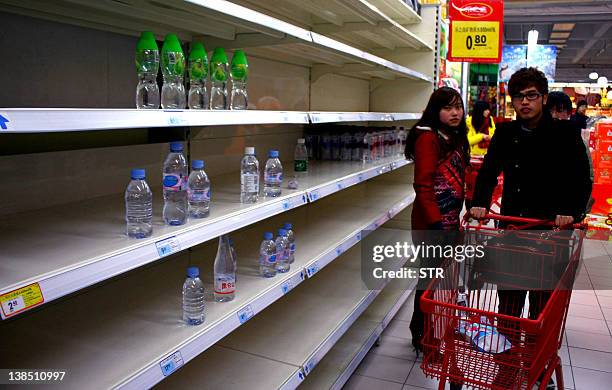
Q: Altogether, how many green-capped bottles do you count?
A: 5